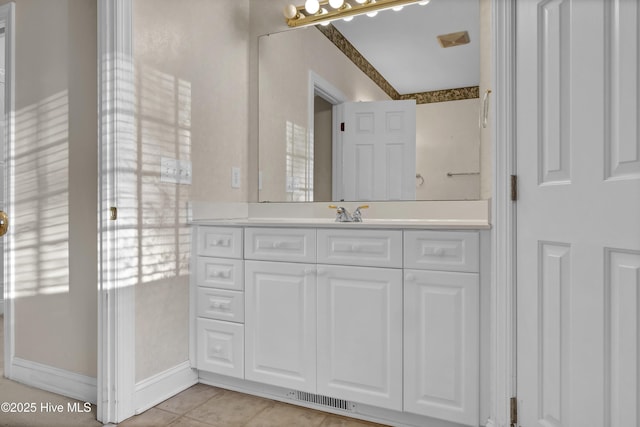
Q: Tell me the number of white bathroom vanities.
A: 1